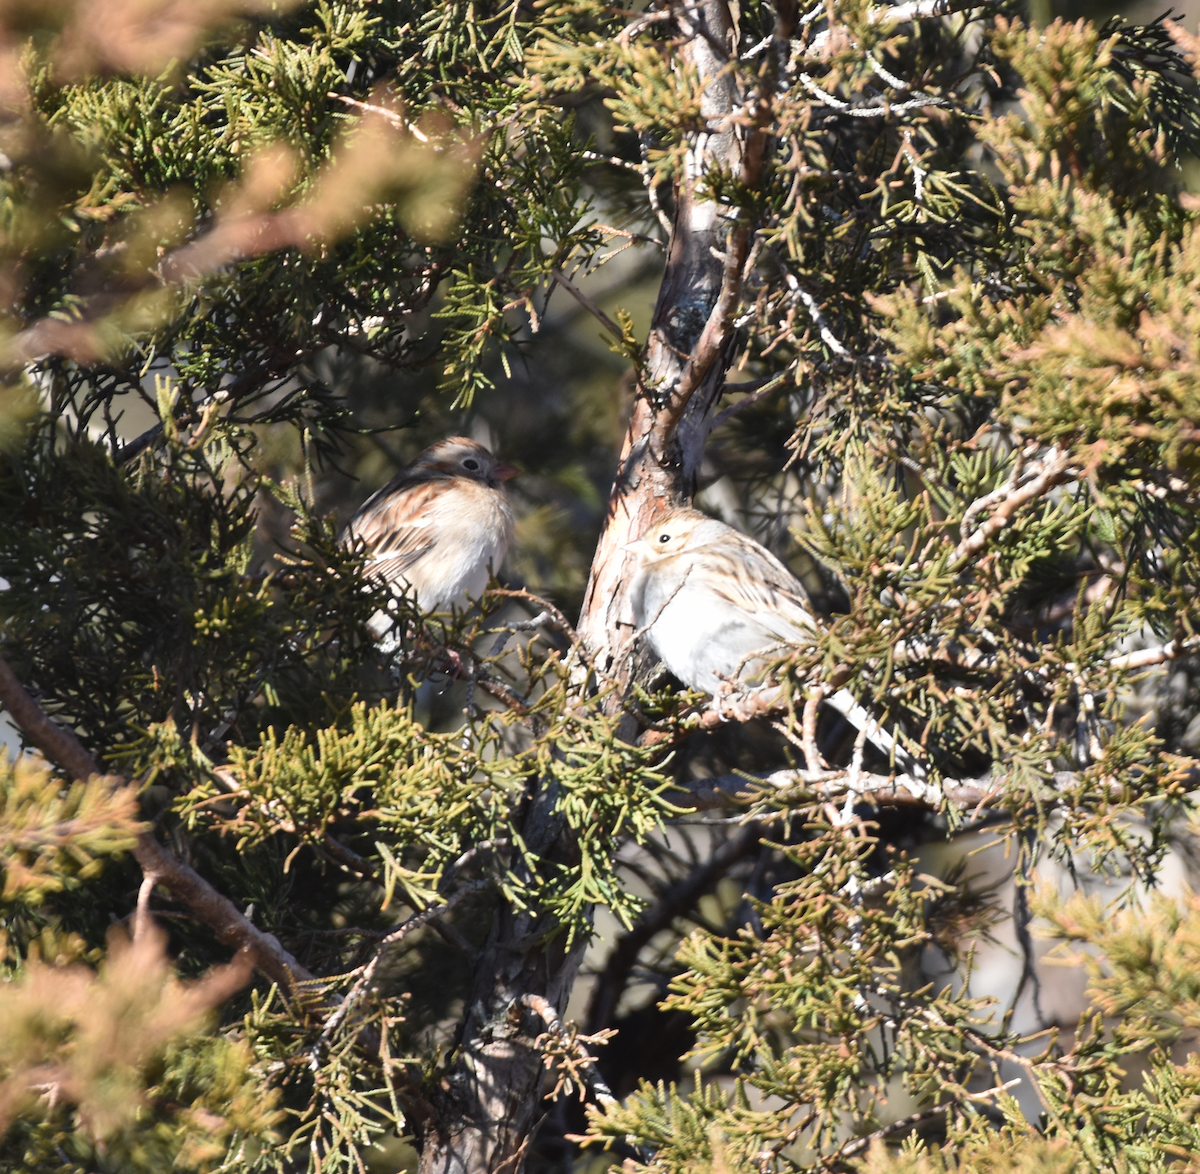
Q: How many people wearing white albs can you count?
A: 0